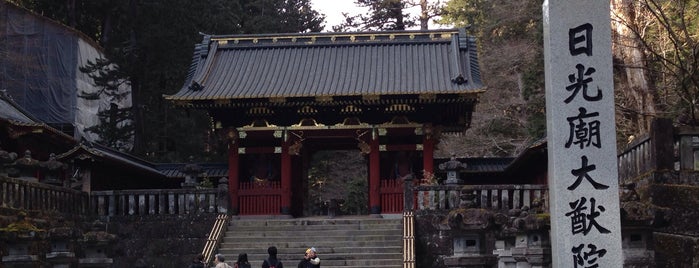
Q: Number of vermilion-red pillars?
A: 4